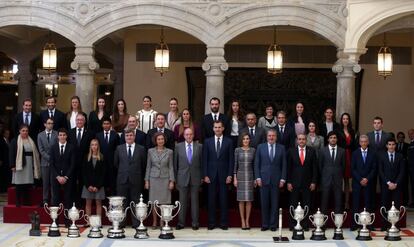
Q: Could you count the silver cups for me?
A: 11